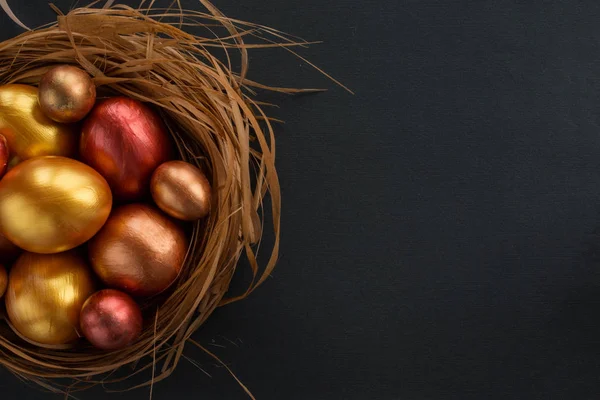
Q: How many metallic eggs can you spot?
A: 11